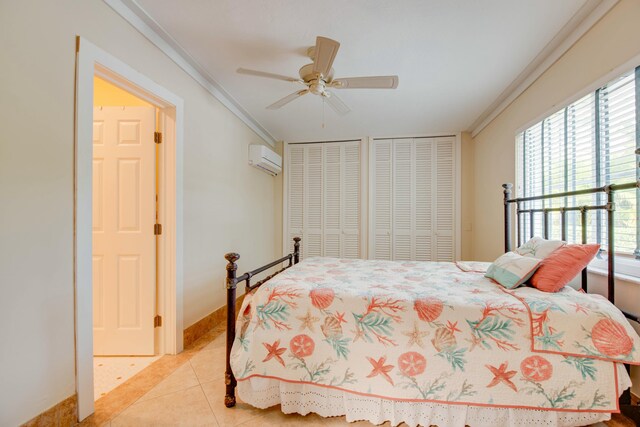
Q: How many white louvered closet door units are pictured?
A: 2